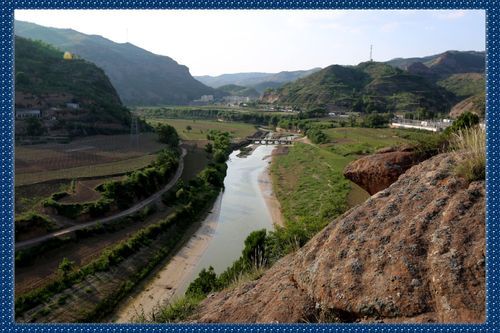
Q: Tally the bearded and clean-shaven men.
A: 0